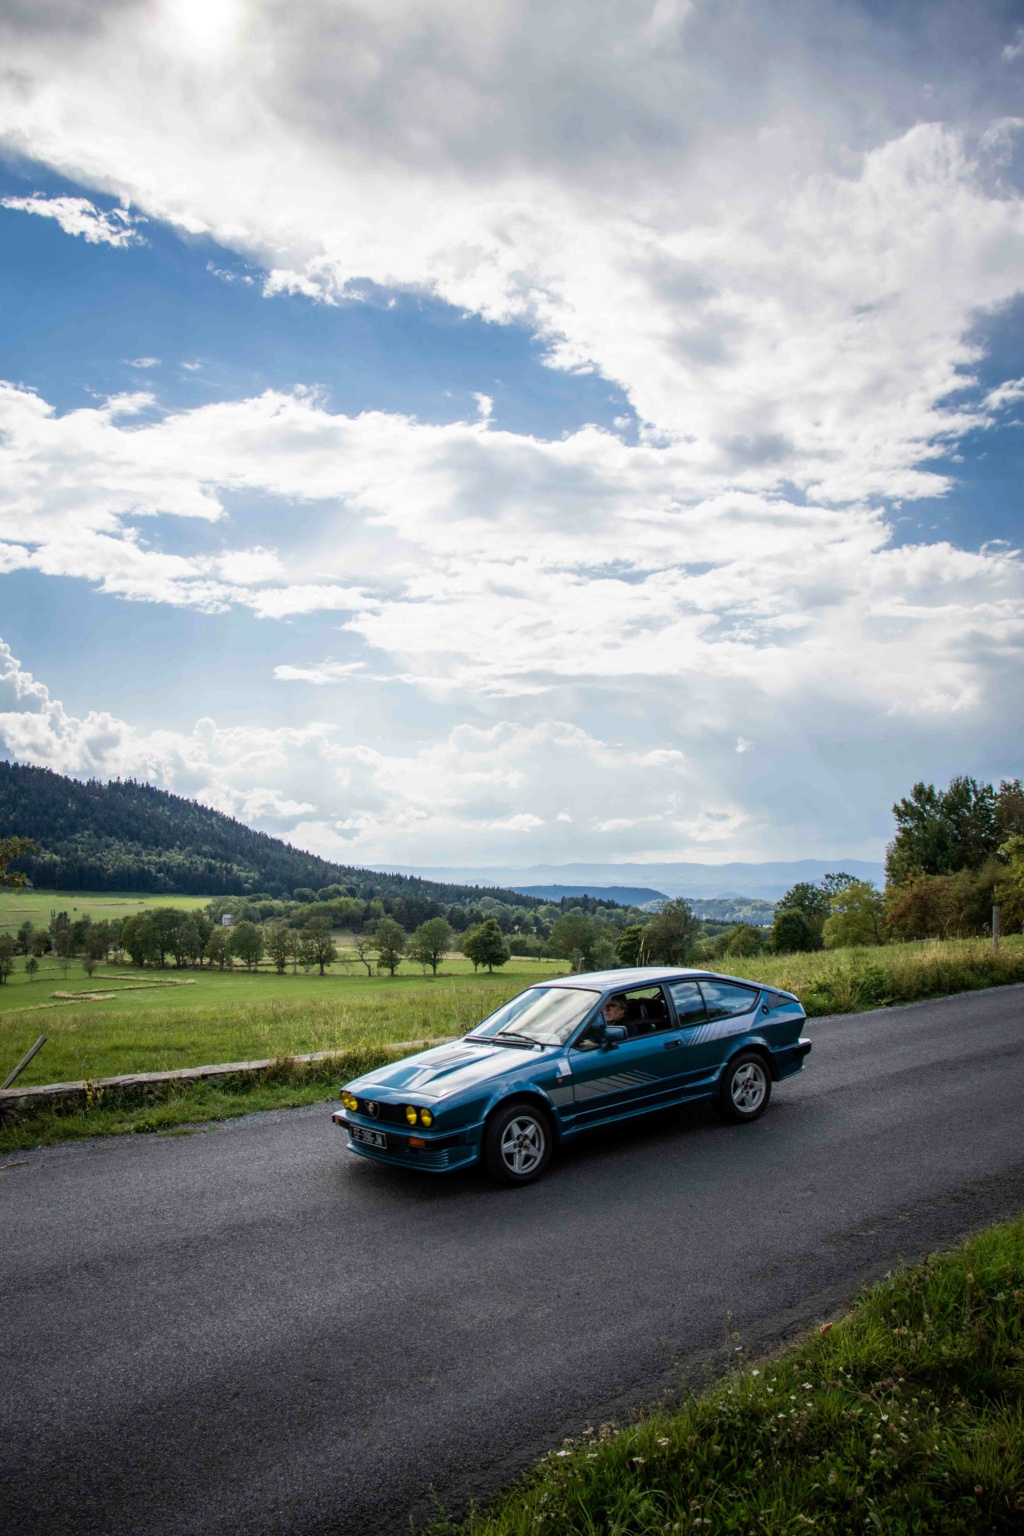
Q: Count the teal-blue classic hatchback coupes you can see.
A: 1